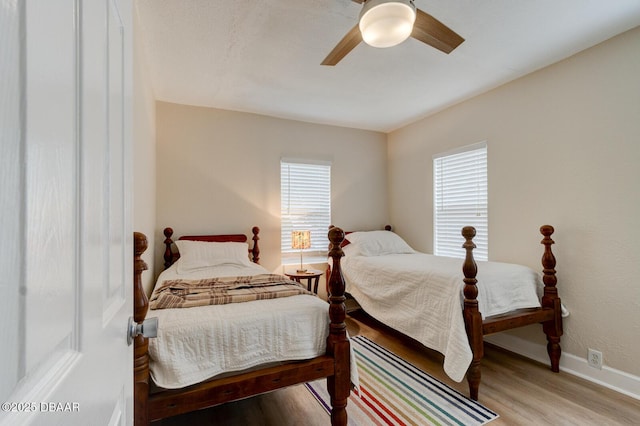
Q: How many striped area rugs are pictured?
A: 1